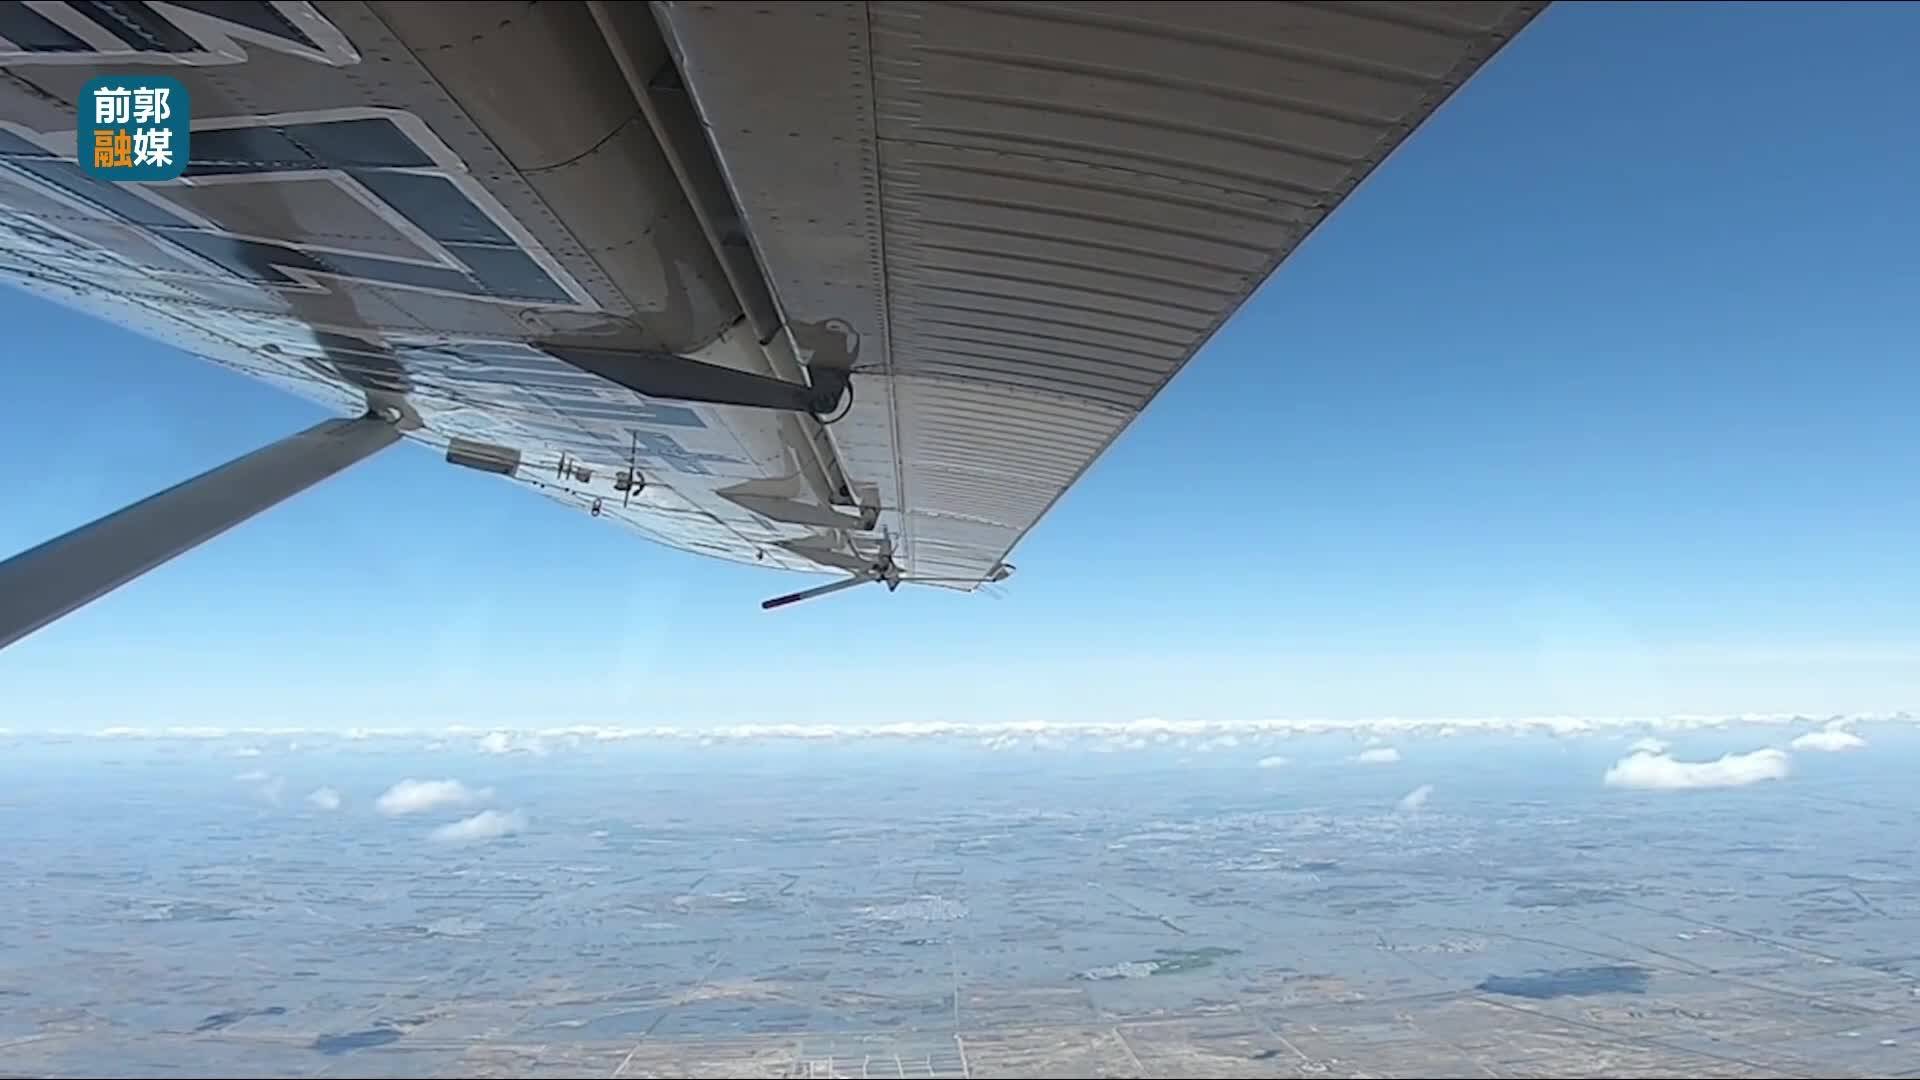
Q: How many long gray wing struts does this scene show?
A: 1